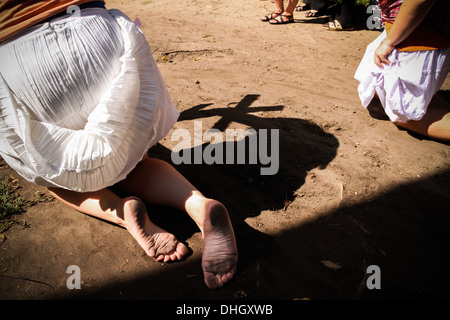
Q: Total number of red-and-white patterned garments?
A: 1